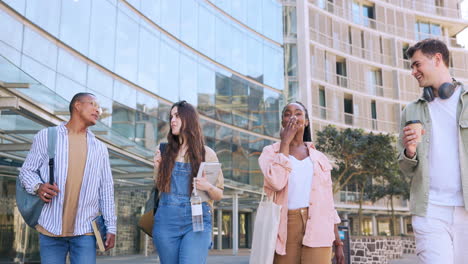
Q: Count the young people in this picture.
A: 4